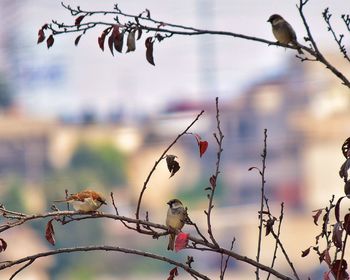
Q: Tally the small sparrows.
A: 3